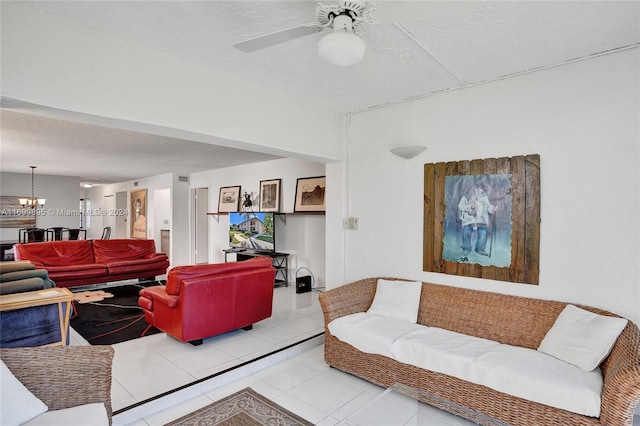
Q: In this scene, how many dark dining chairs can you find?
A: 5